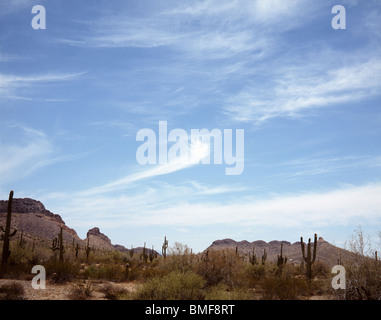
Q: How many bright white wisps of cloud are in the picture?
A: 1